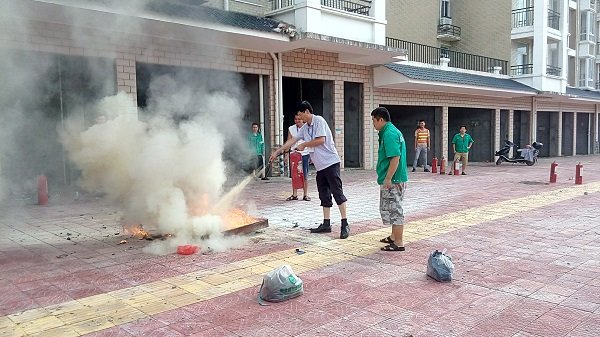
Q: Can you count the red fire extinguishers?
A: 7